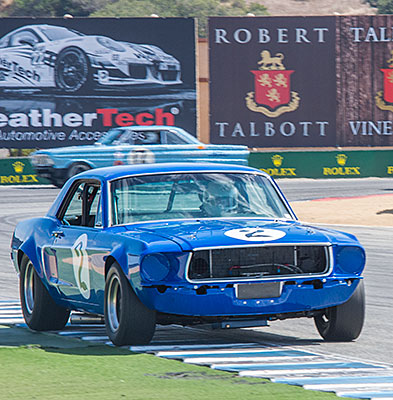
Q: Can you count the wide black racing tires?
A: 3